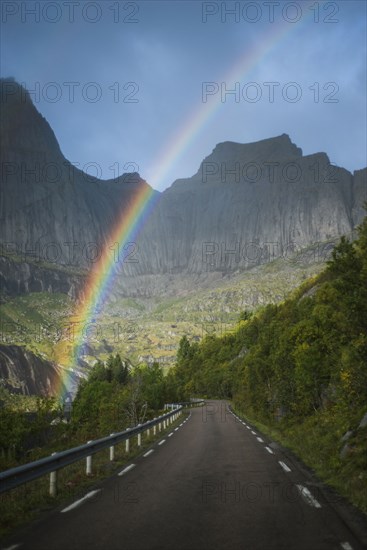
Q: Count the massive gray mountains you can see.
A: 2